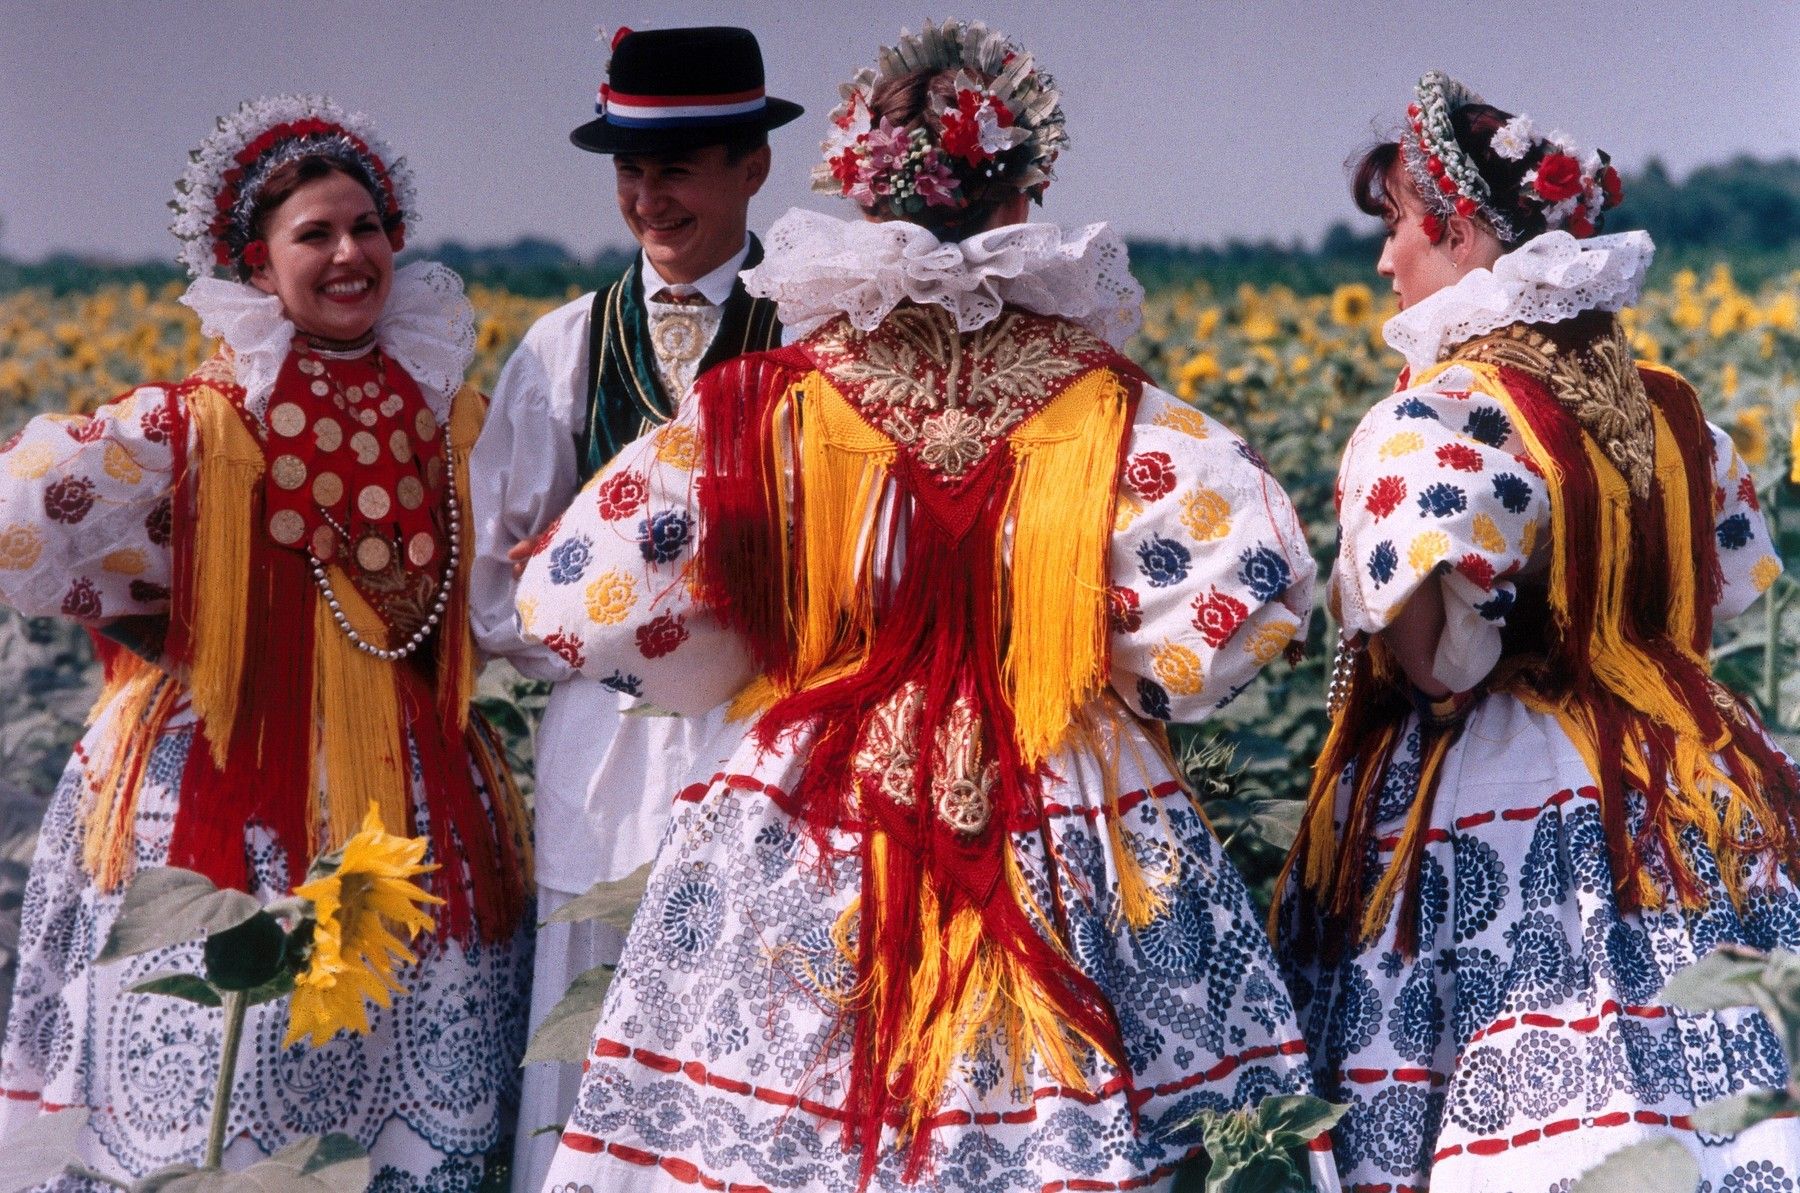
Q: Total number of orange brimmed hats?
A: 0